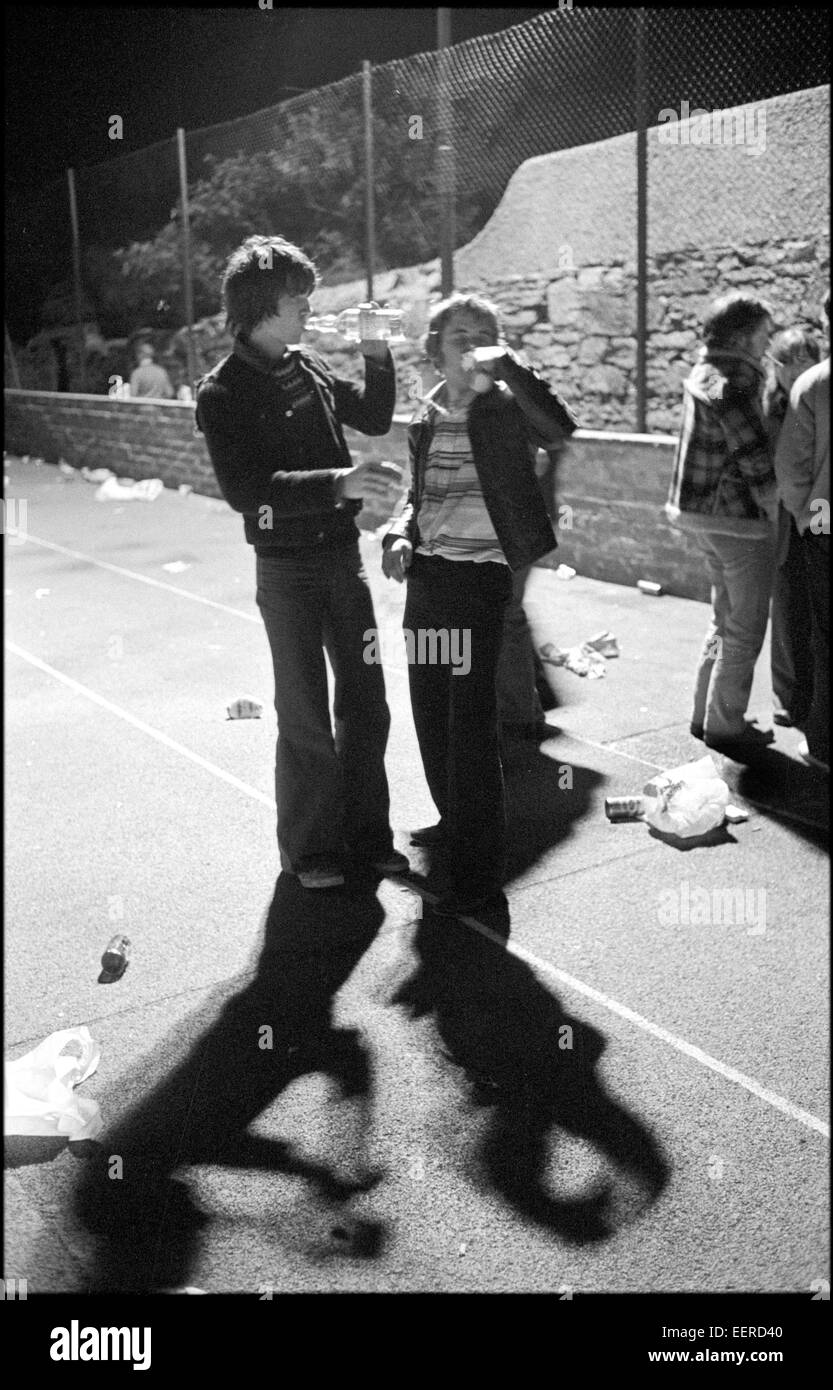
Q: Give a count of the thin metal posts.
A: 5